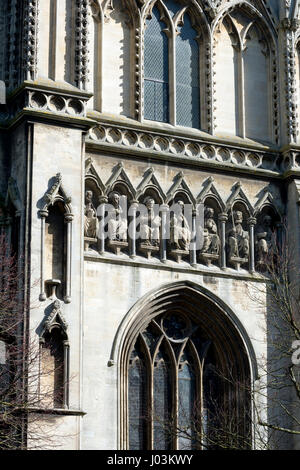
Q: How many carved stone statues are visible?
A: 7